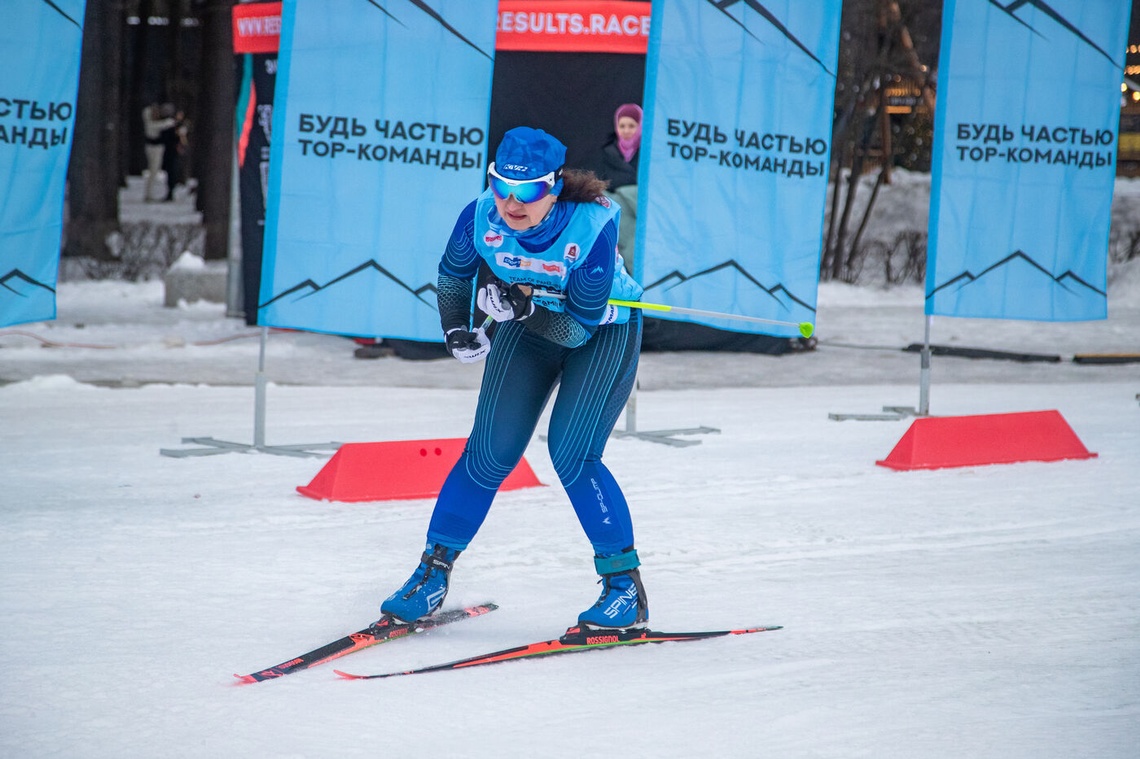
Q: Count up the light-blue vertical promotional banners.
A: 4